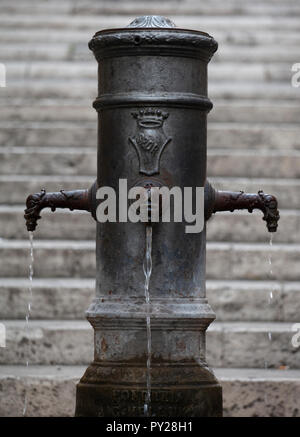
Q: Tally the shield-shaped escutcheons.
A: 1